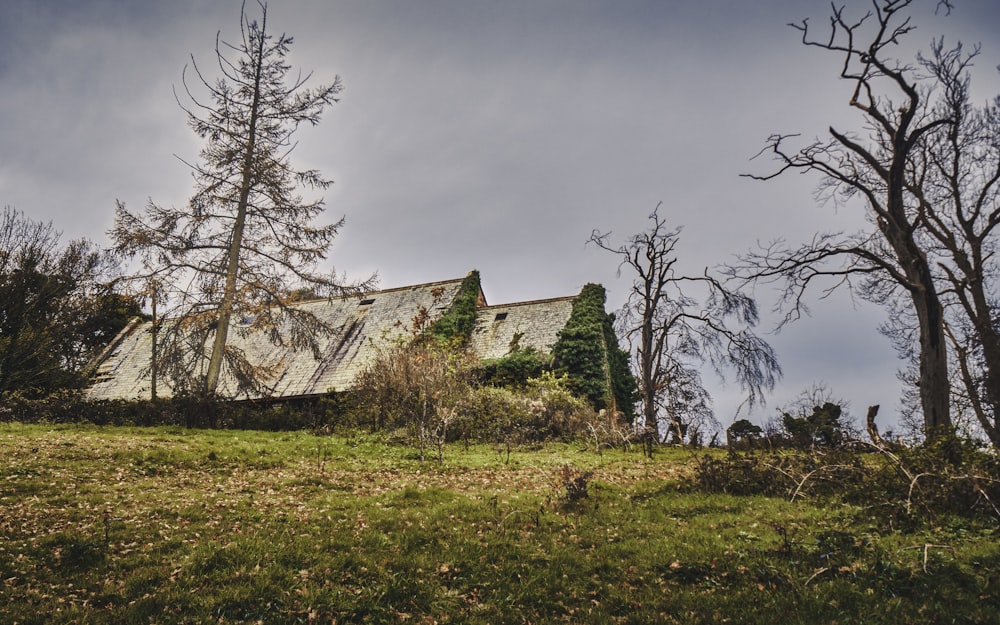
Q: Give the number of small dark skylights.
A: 2